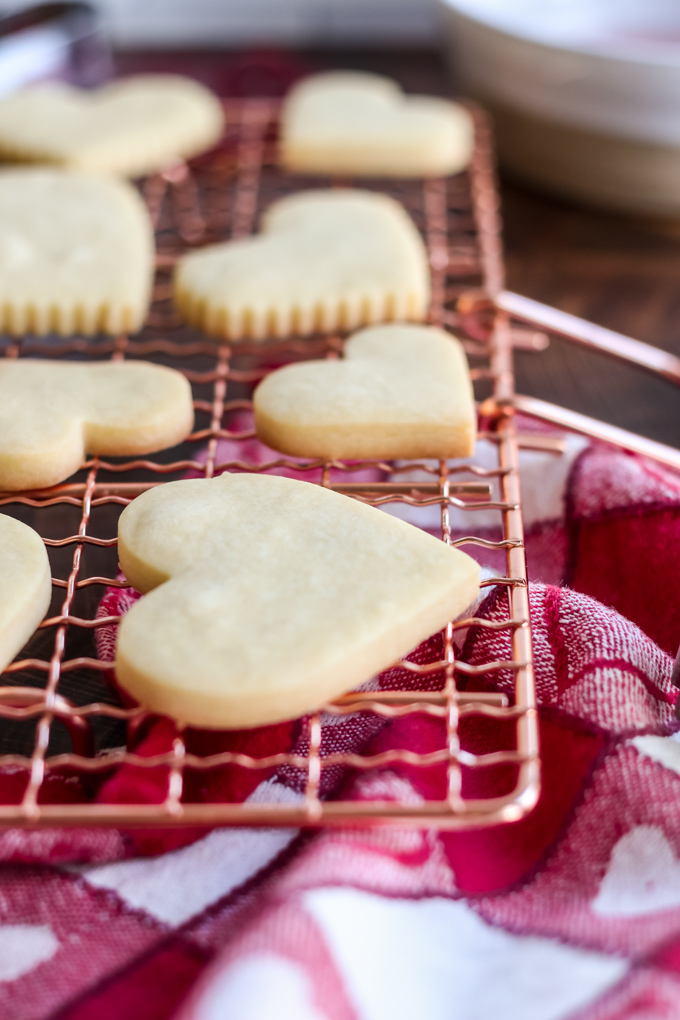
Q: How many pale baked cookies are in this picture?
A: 8